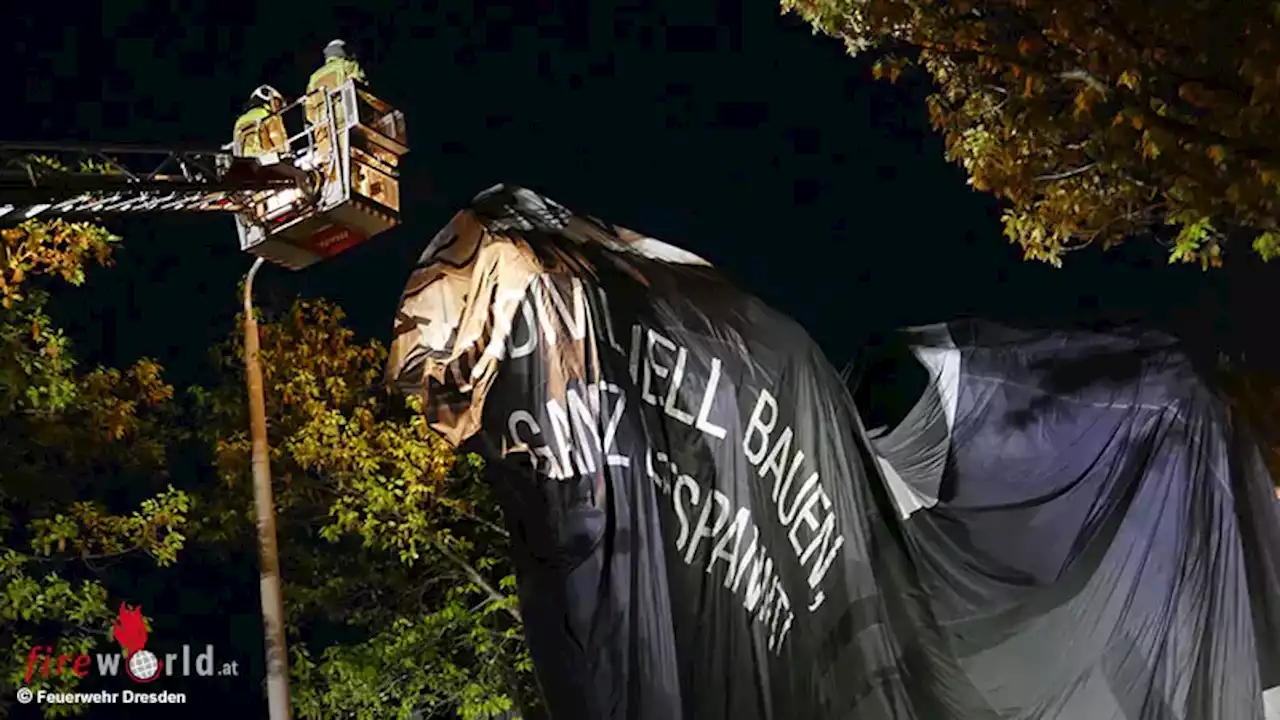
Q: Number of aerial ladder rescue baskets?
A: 1